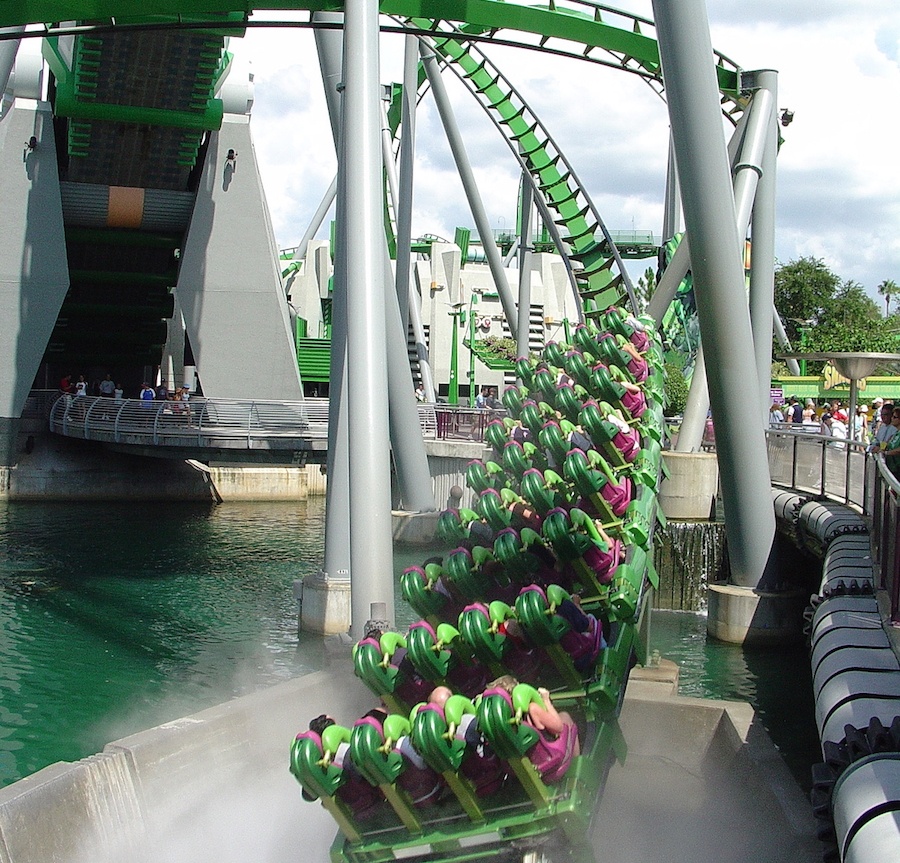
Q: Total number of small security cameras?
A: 3